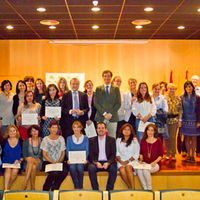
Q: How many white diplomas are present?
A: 8